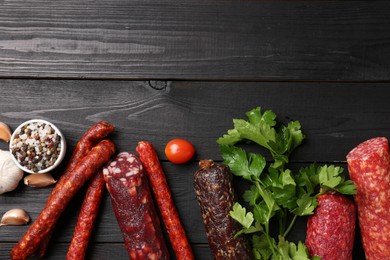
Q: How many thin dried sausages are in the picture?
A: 4